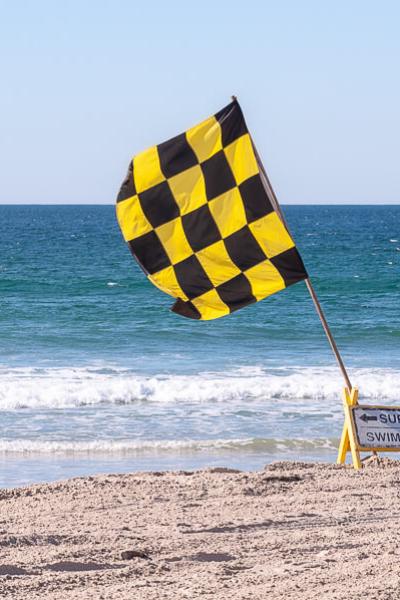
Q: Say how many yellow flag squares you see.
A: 12